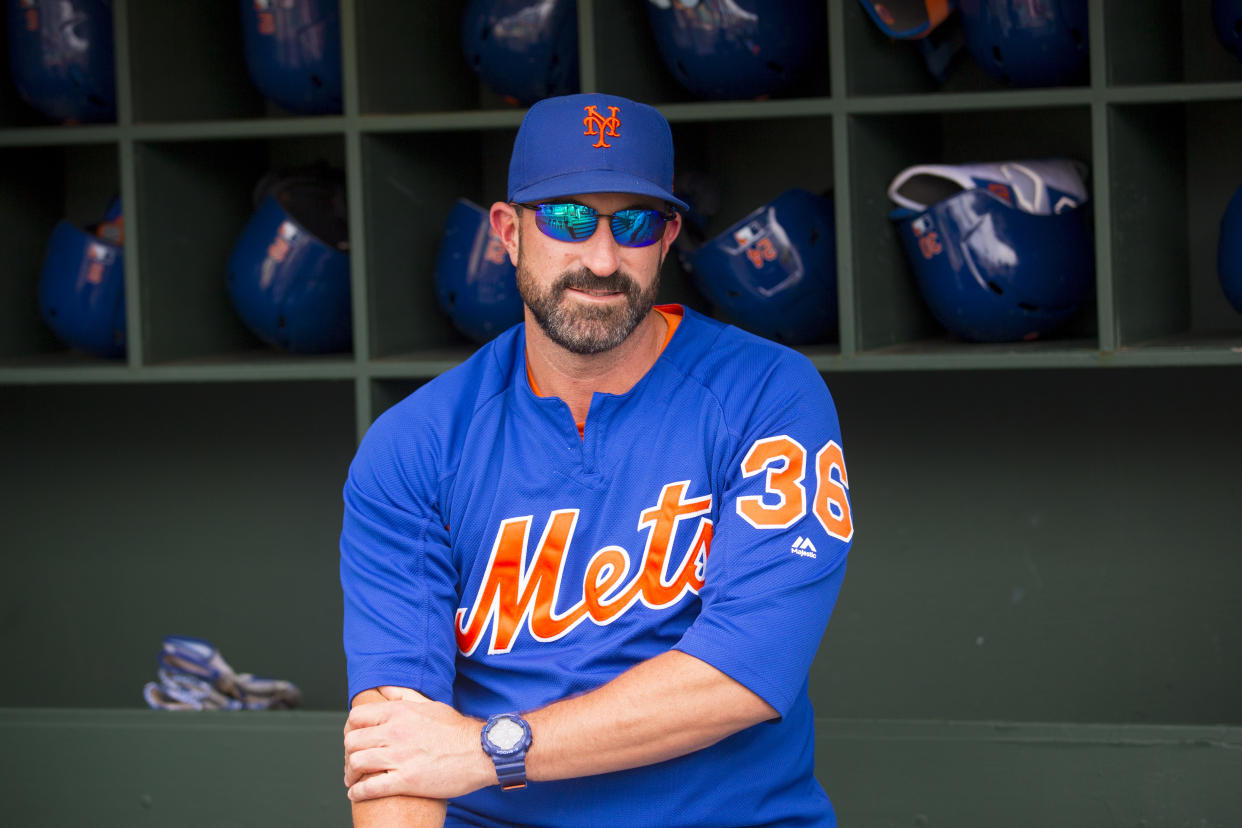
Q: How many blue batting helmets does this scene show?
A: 12